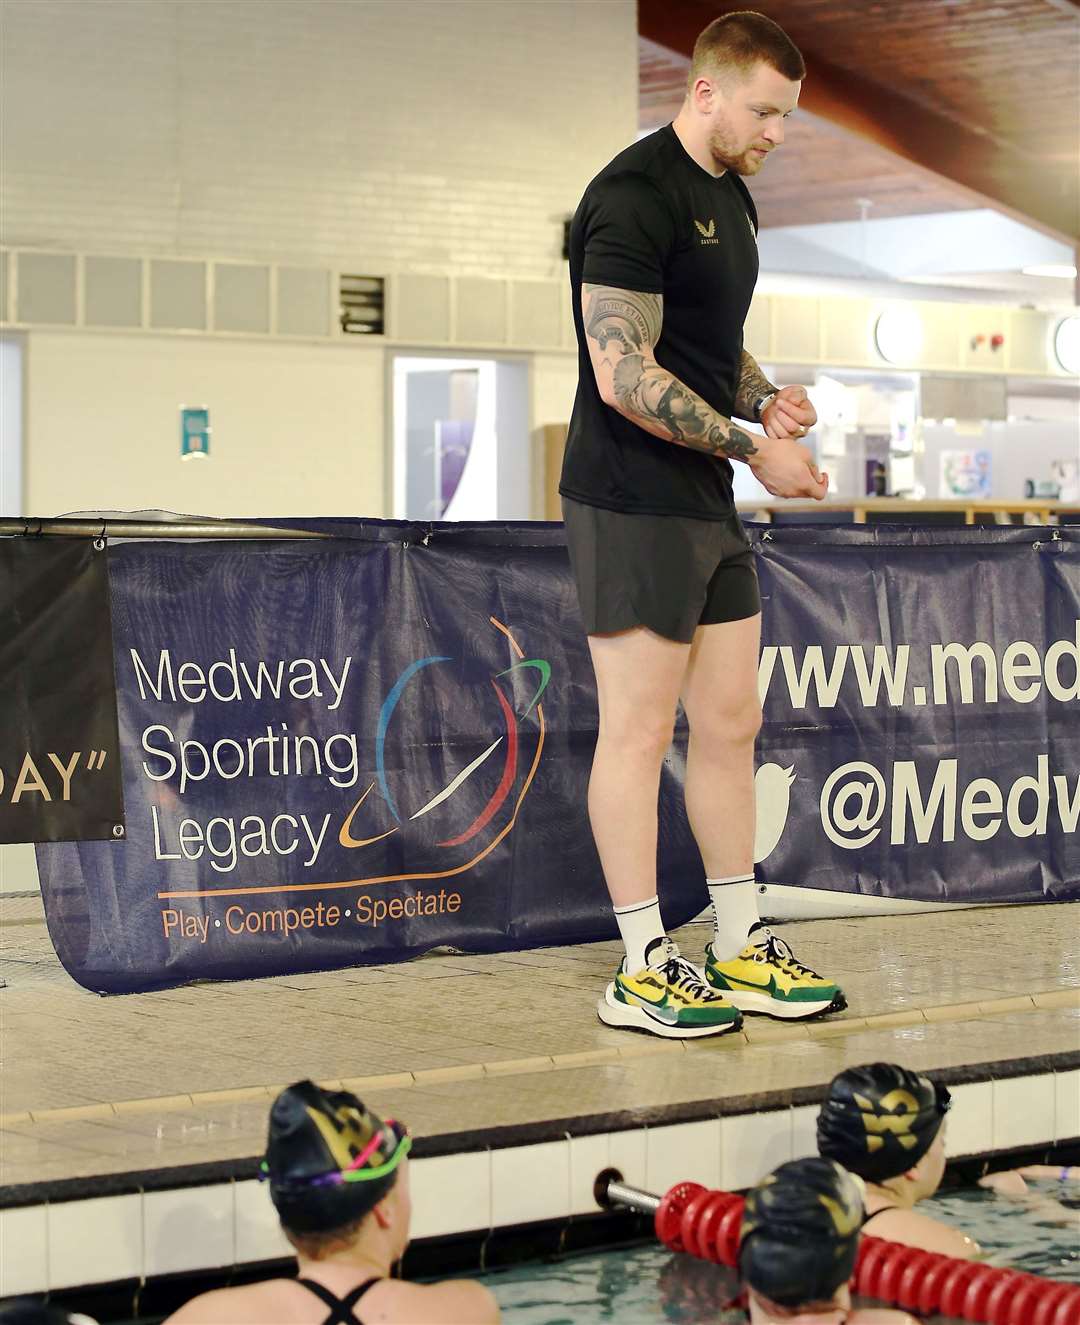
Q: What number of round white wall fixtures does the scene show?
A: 2